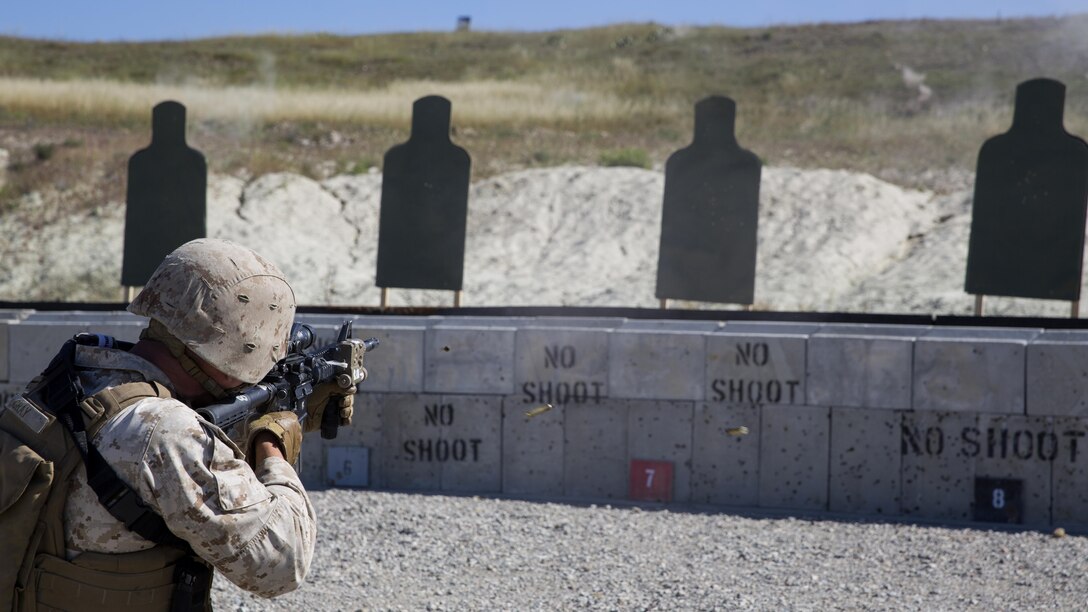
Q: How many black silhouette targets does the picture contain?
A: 4